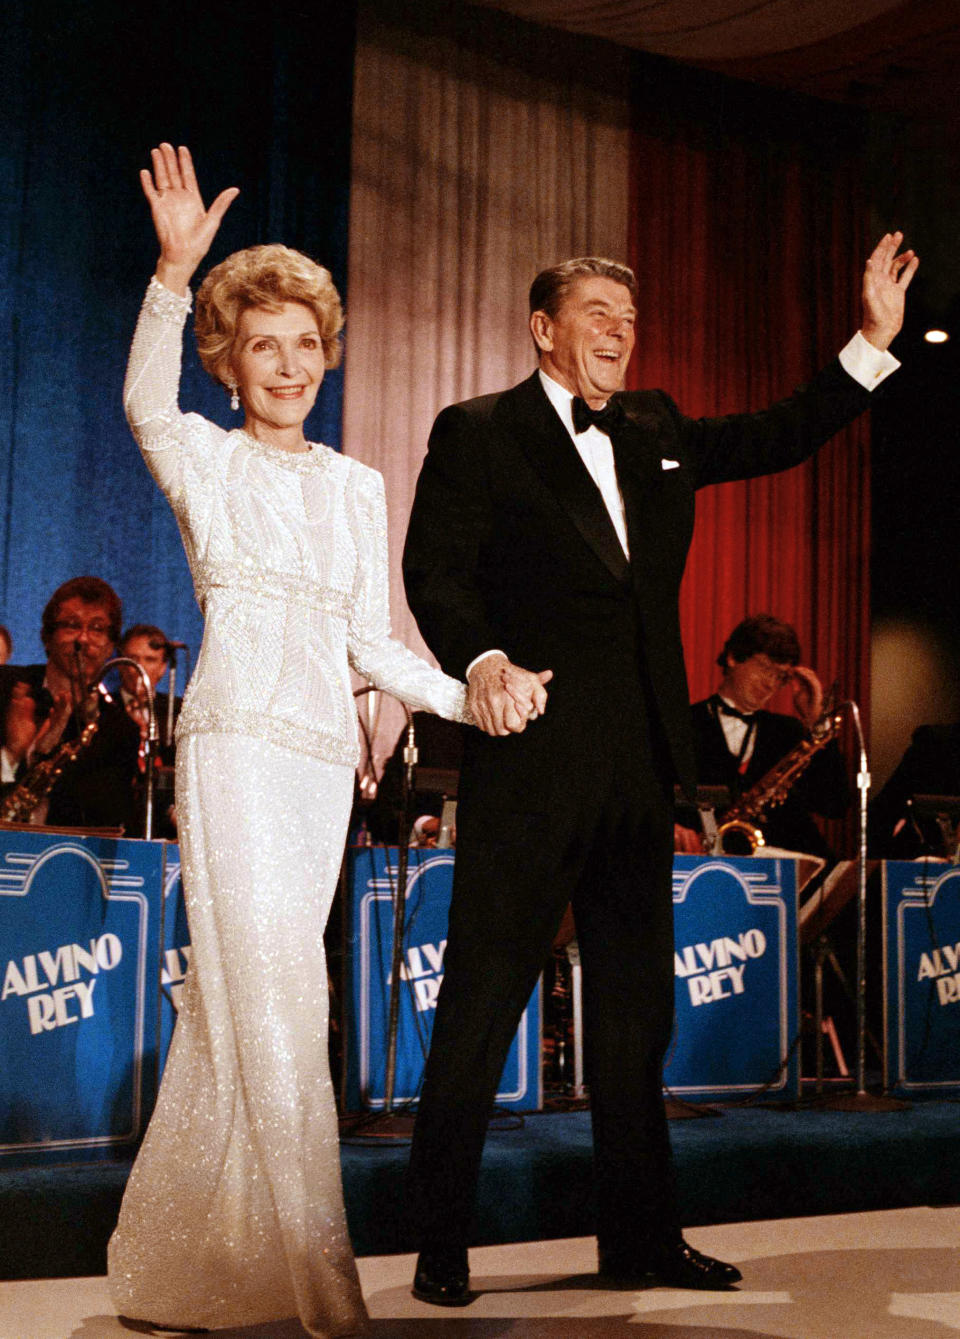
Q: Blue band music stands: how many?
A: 5